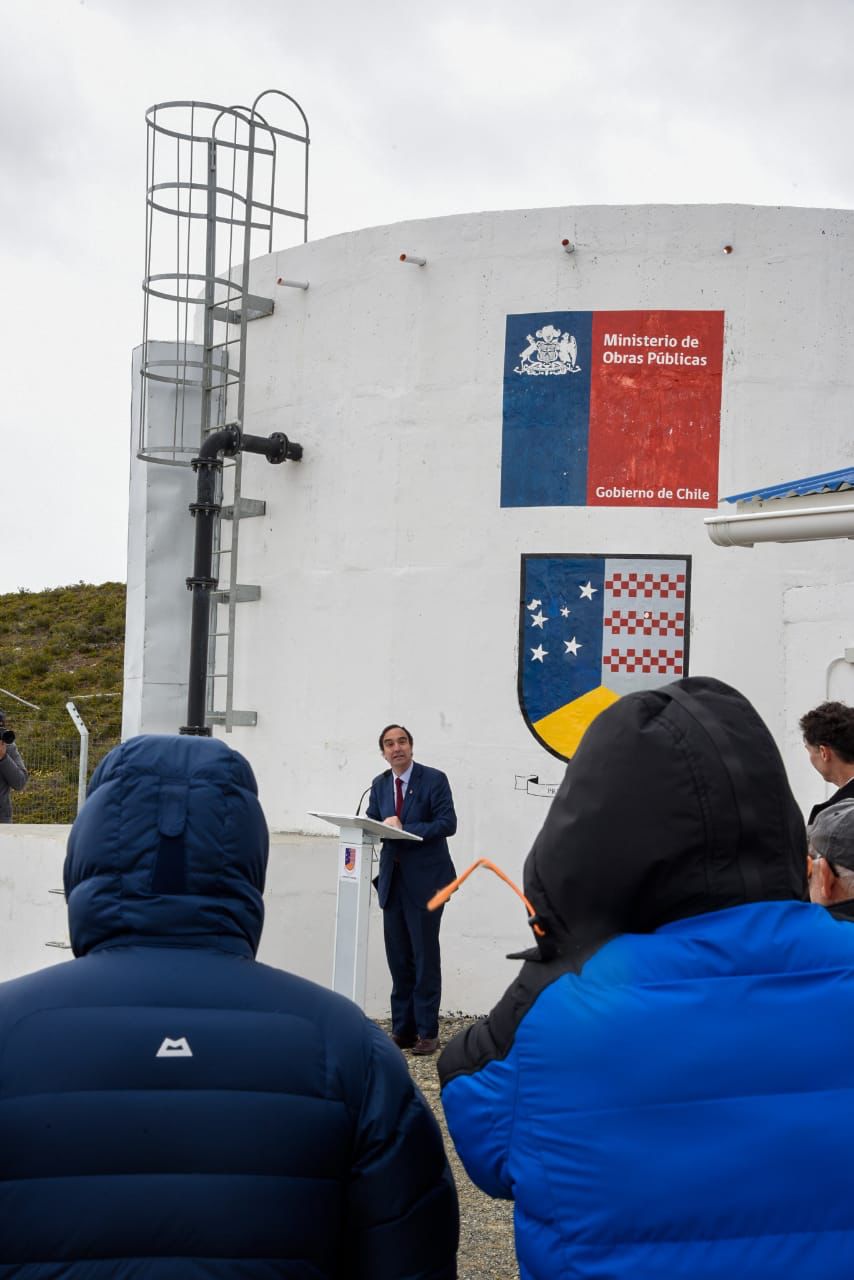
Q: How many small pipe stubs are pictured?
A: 4